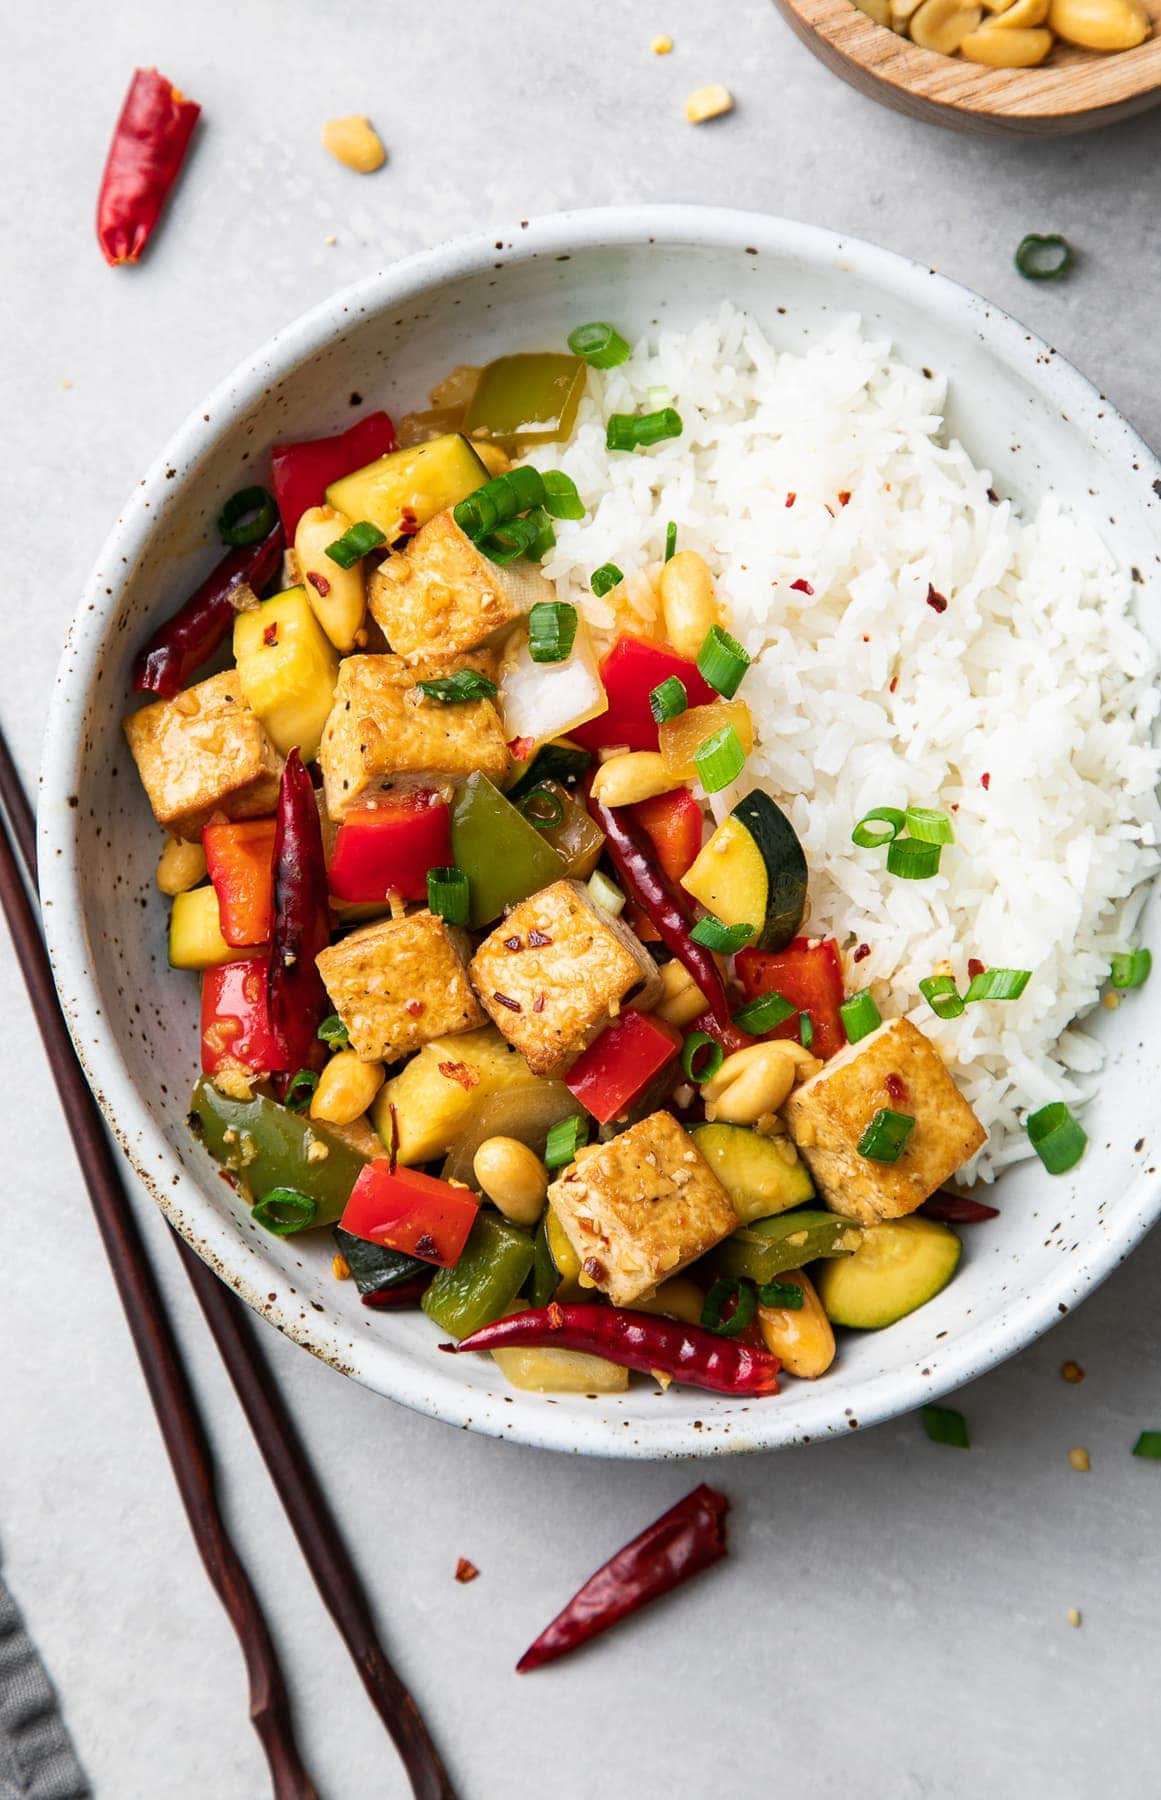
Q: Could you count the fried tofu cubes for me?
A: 7